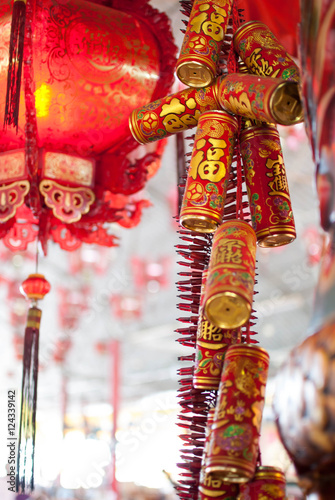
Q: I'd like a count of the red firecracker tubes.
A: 11